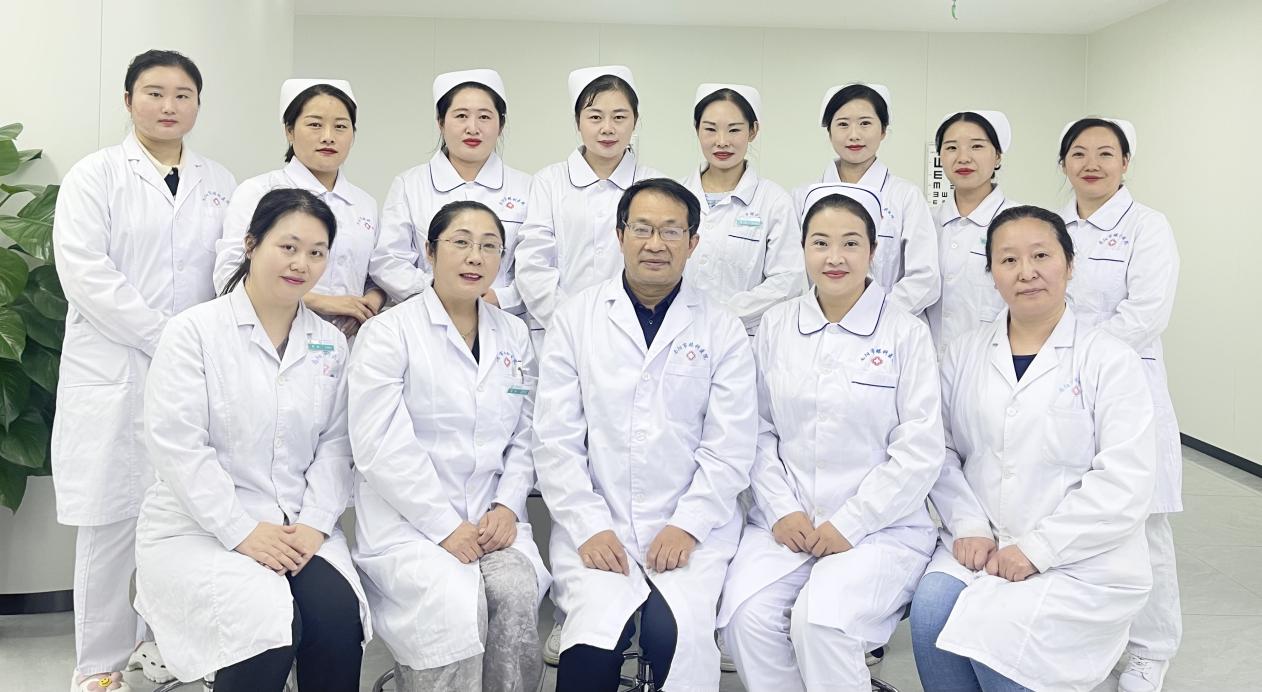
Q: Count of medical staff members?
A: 13